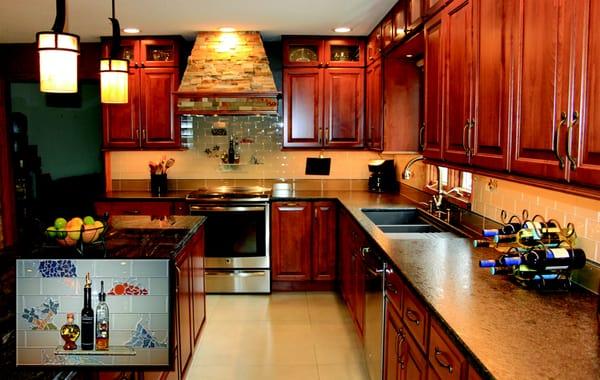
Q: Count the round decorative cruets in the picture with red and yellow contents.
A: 1